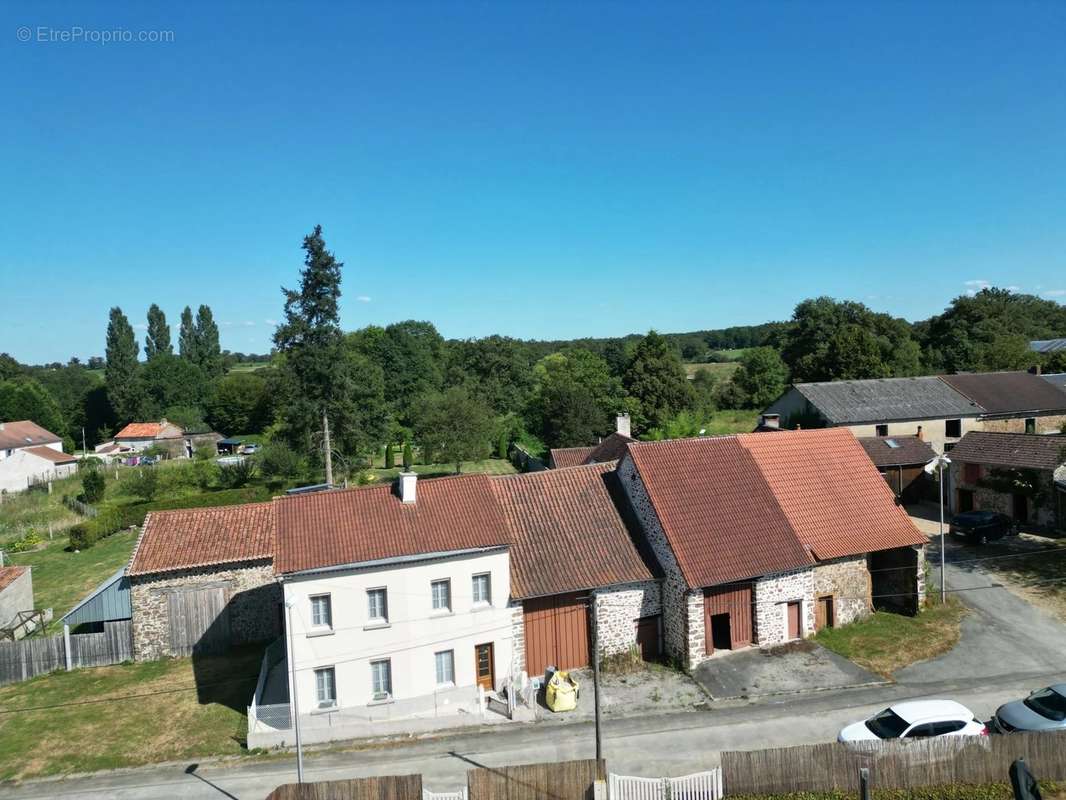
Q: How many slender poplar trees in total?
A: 4